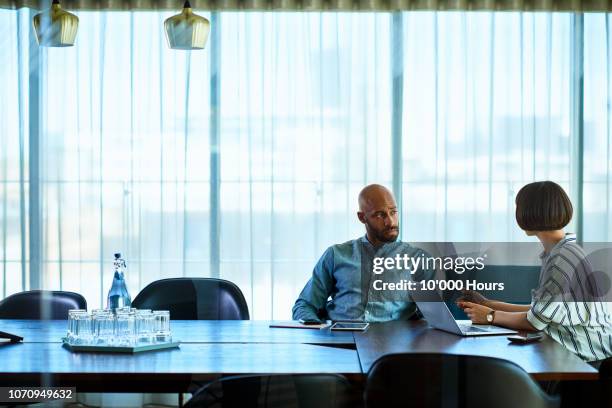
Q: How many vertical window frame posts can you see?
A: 4